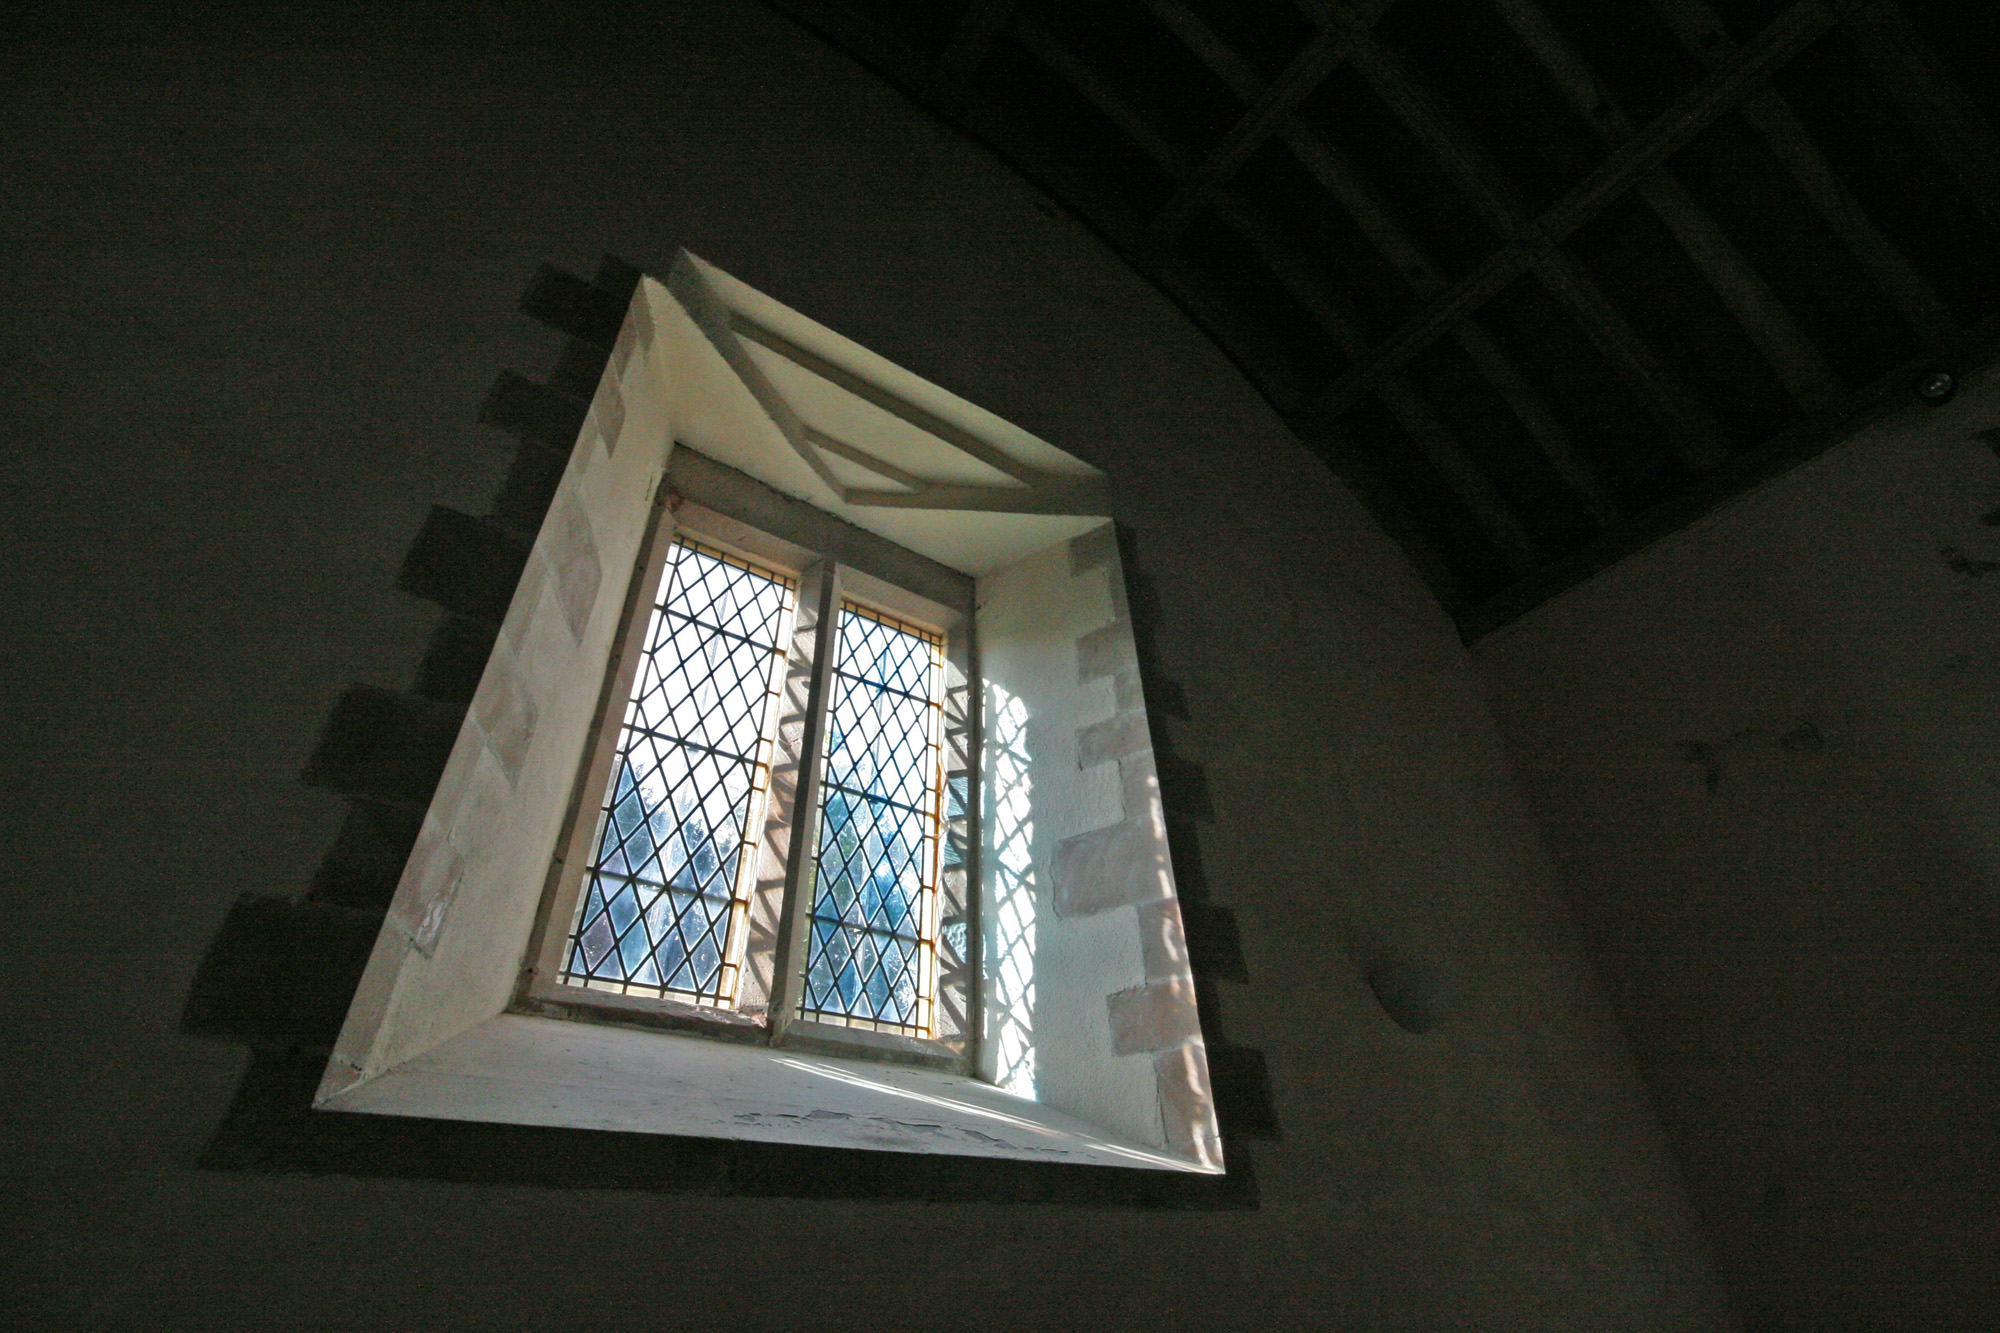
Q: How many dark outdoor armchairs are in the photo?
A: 0